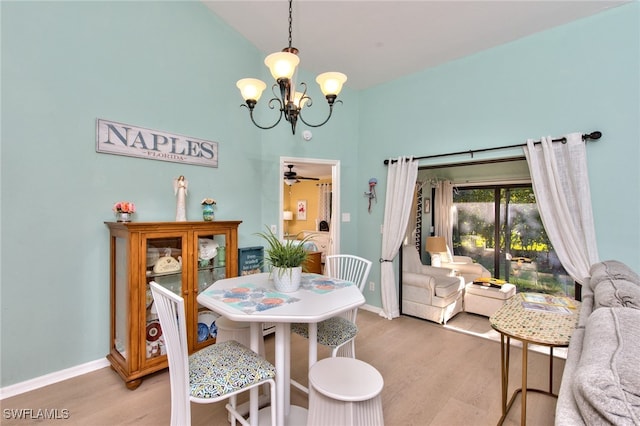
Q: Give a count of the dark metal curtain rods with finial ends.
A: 1